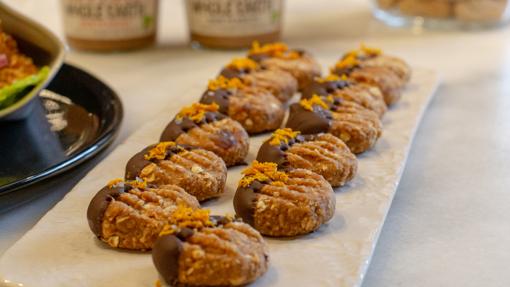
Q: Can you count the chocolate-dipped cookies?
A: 13